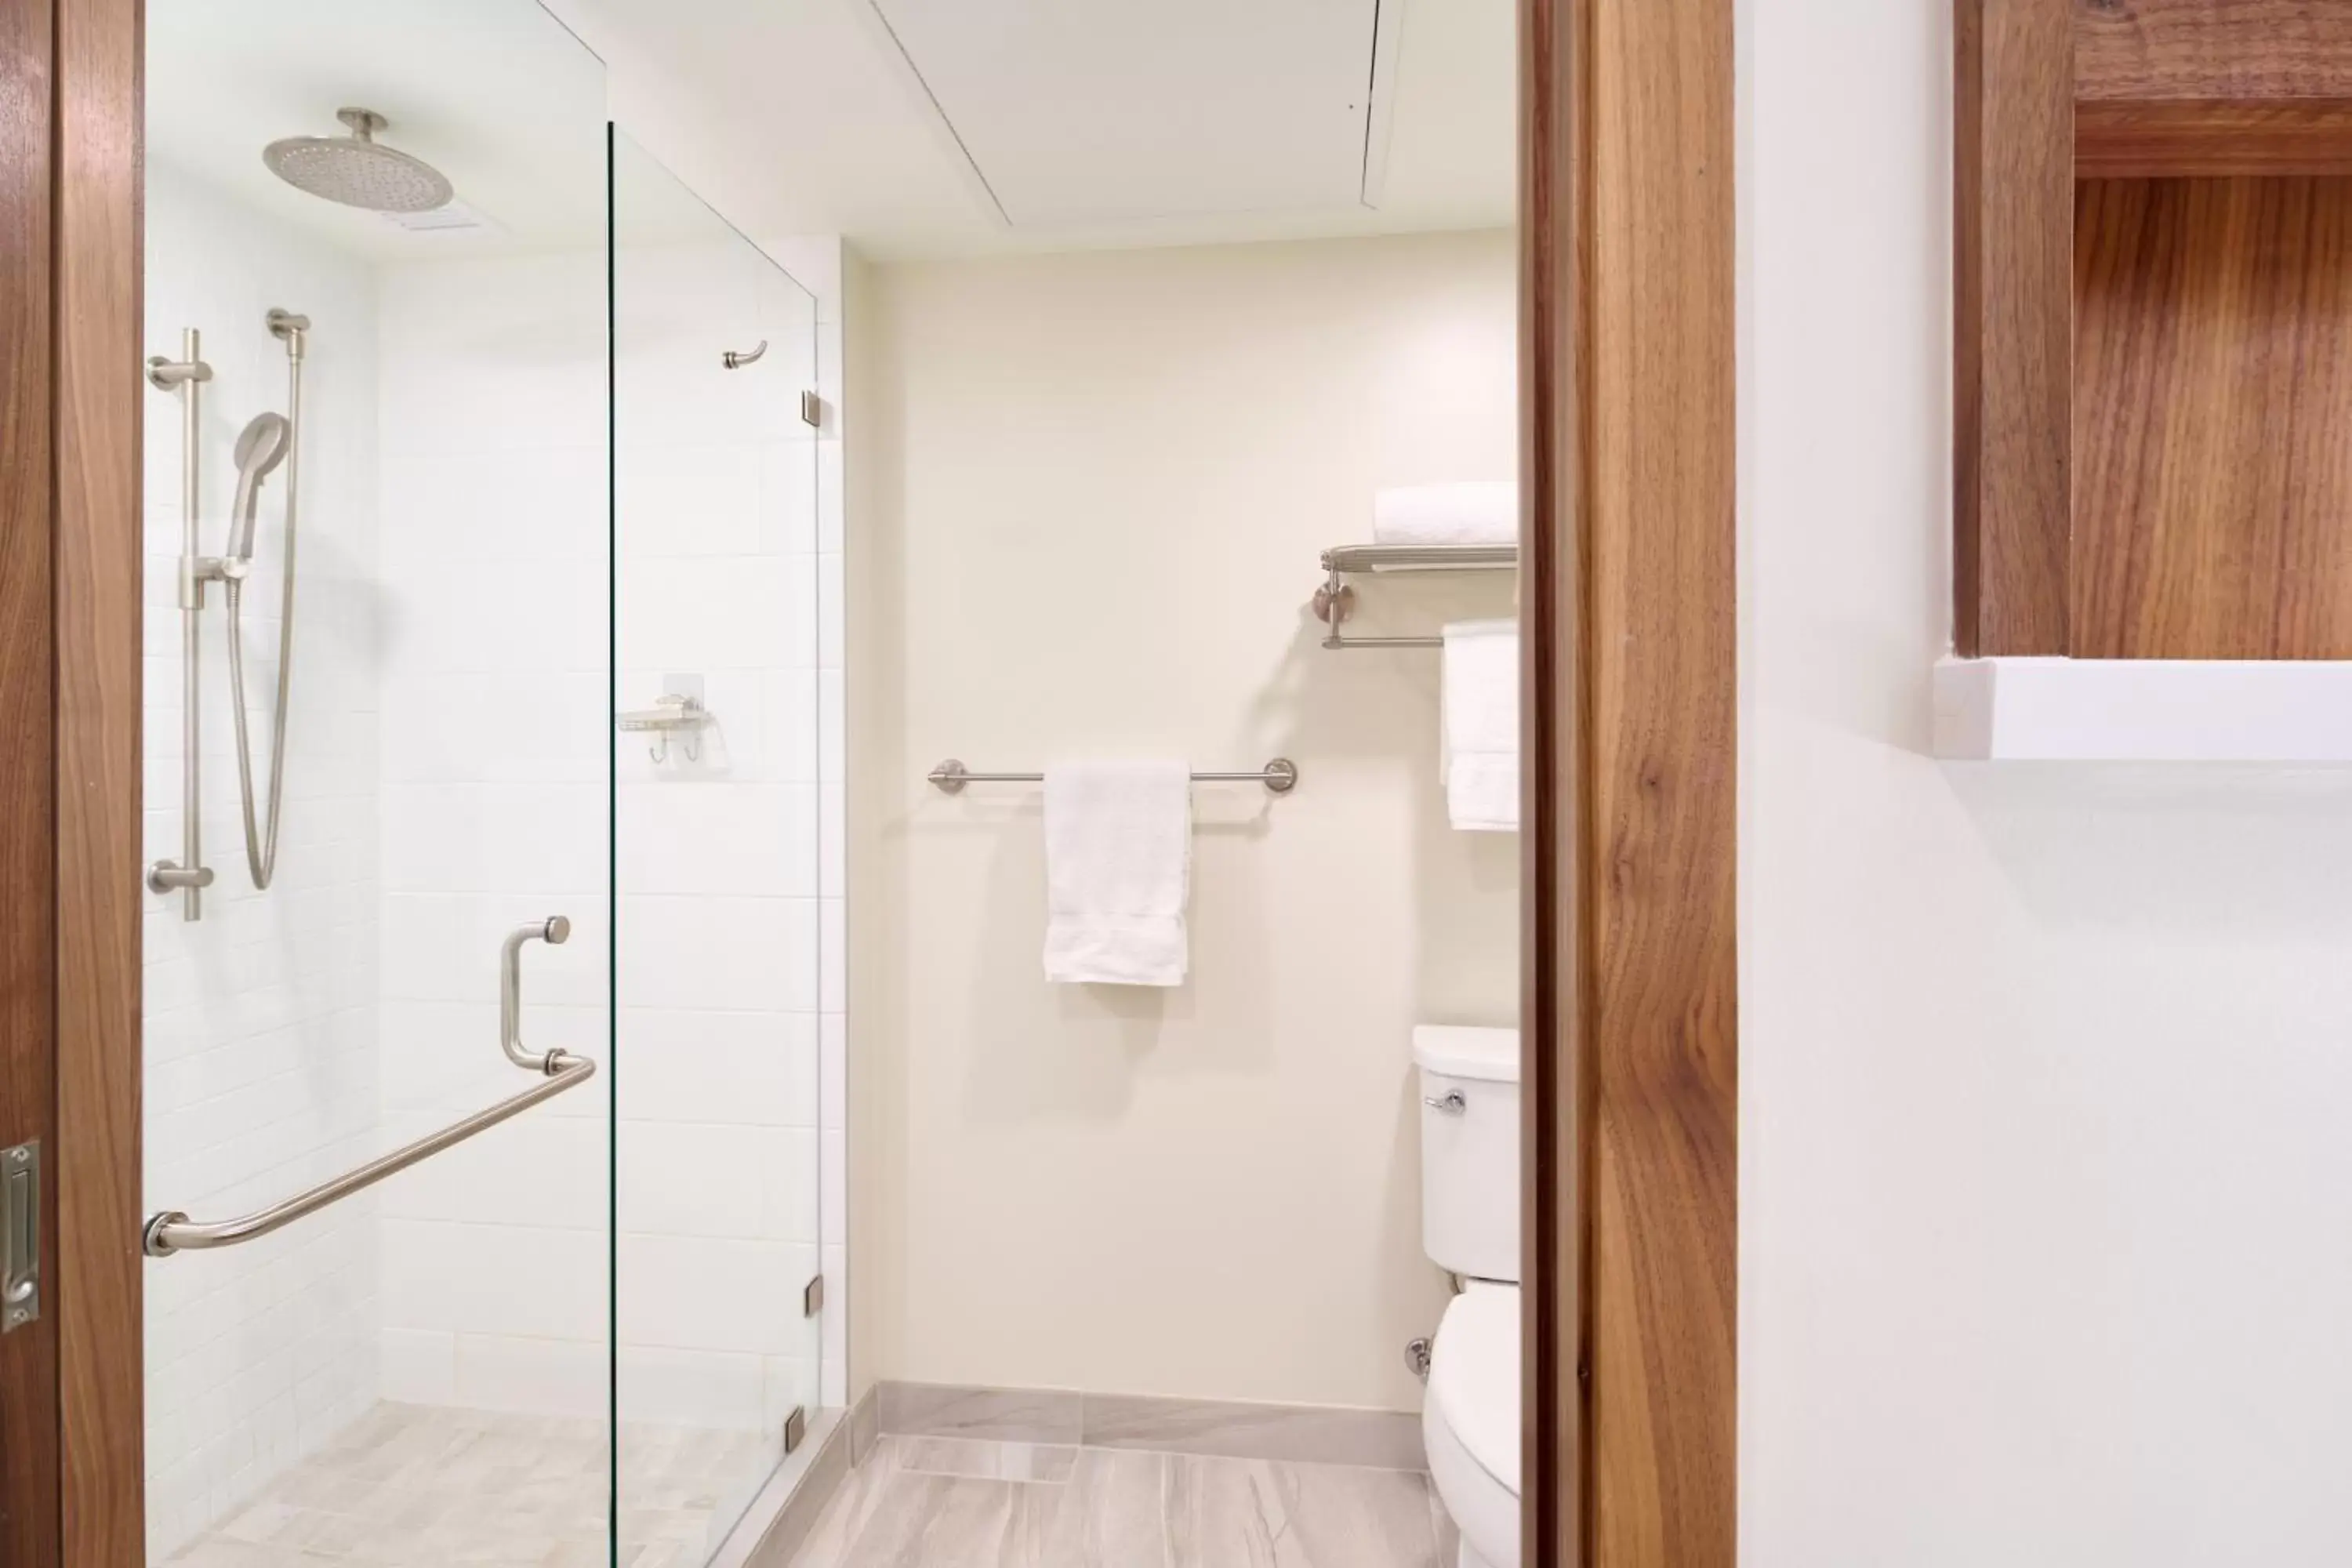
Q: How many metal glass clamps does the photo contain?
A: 3